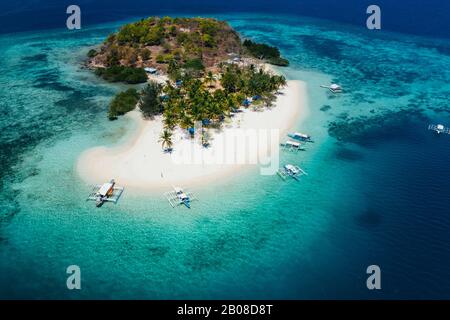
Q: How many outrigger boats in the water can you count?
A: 7